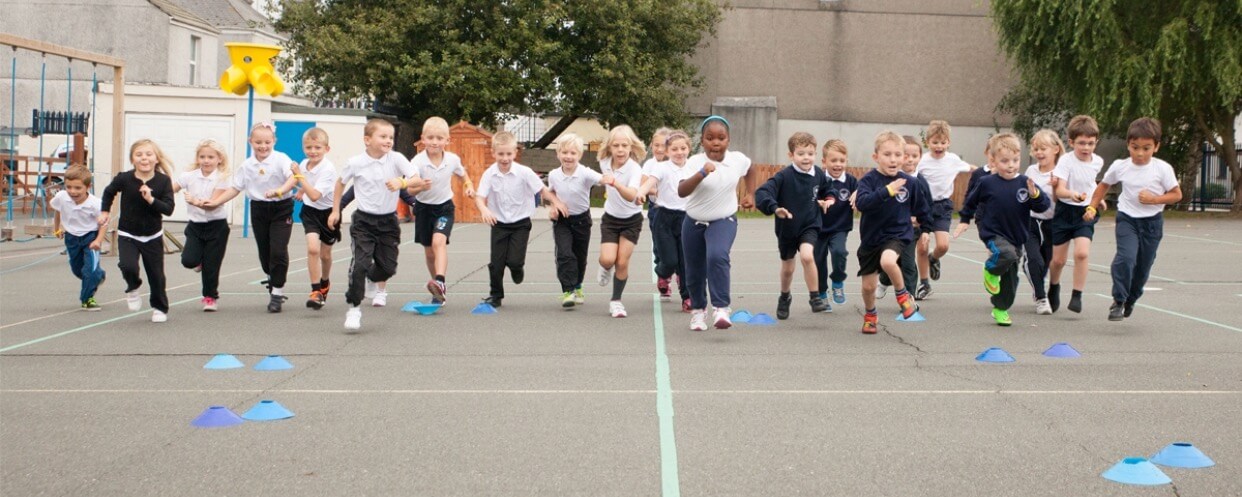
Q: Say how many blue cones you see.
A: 14